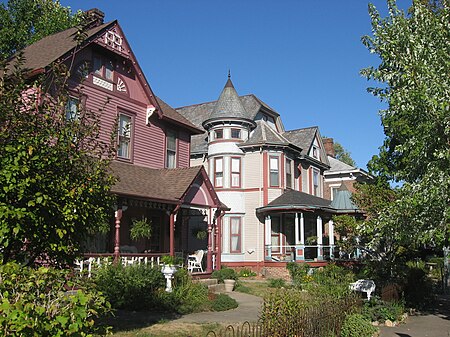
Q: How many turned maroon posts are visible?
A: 3